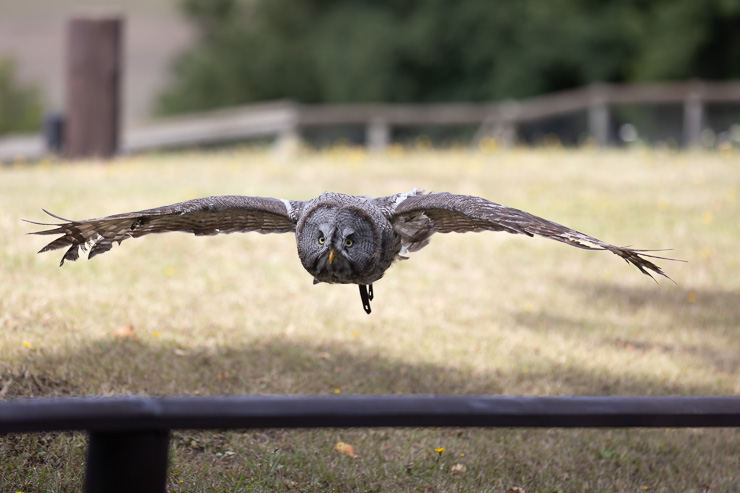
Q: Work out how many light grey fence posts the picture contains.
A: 5